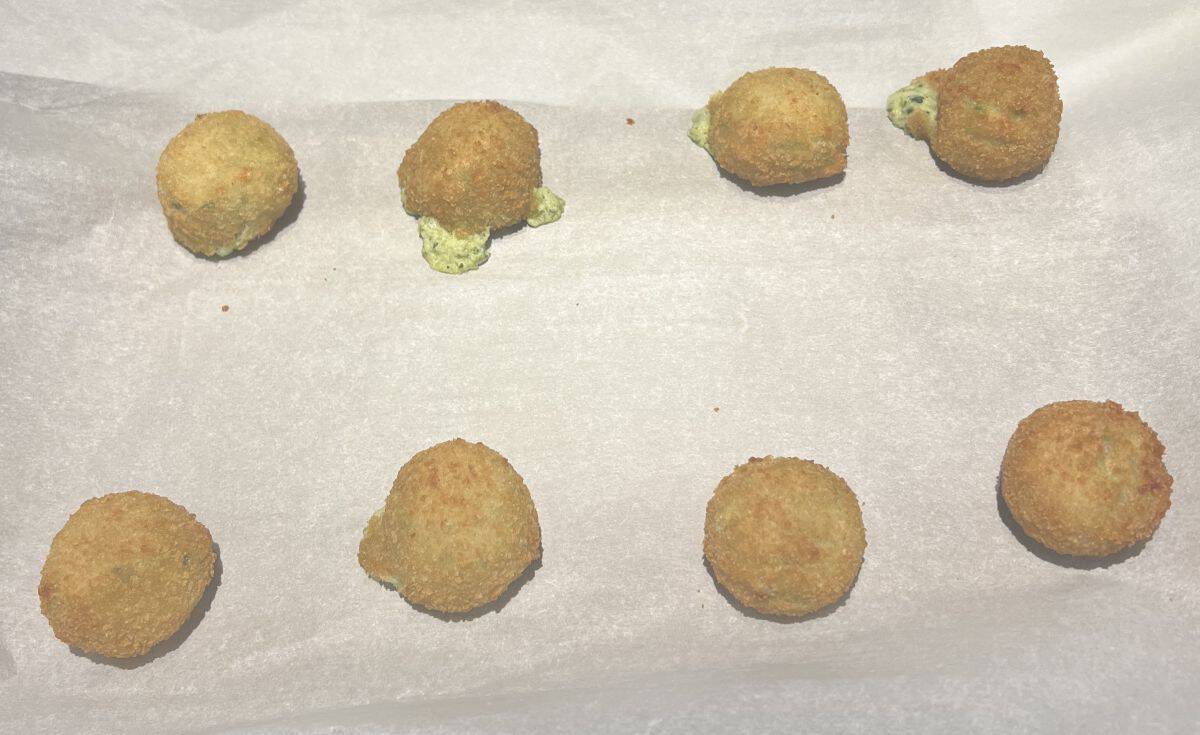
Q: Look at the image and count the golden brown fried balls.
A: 8